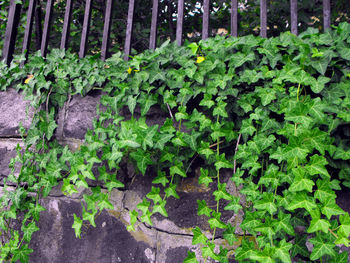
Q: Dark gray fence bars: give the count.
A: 14